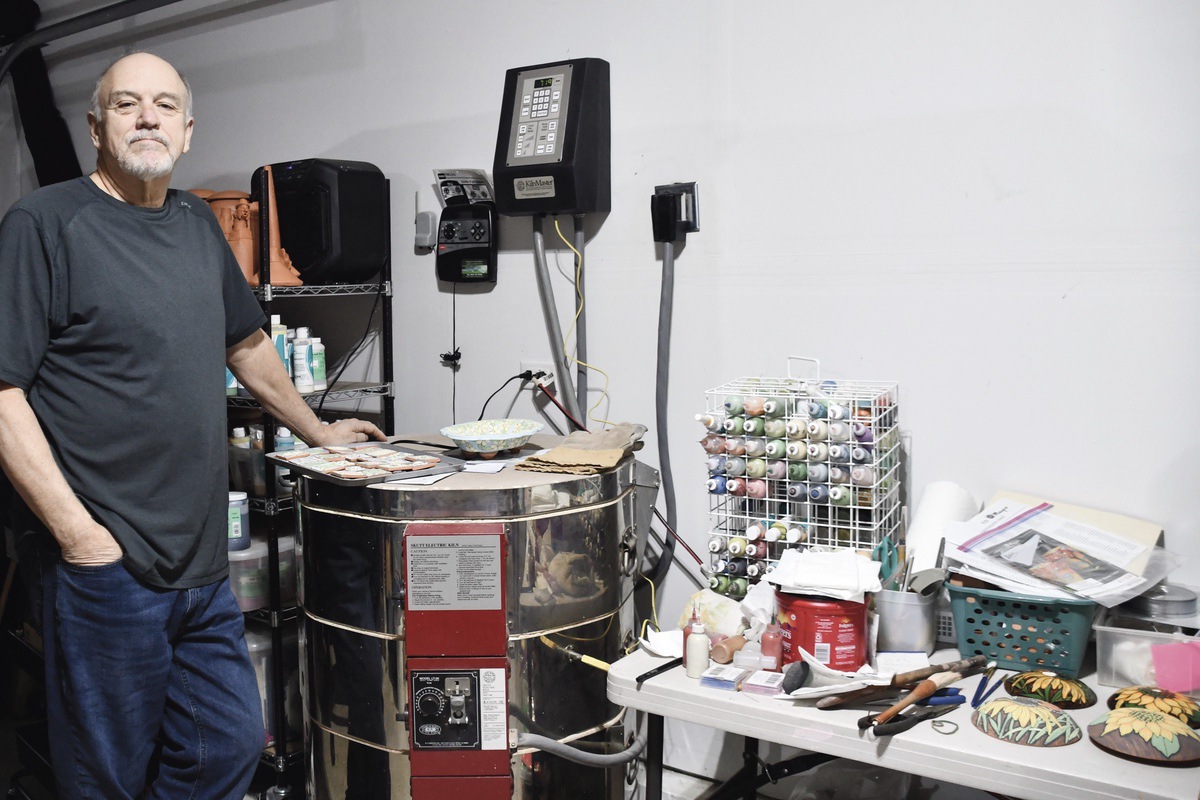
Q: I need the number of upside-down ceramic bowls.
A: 4